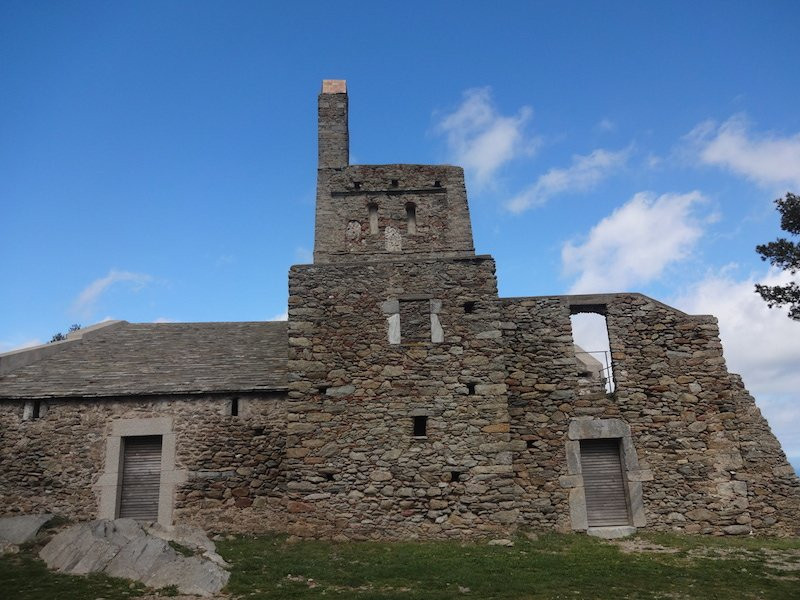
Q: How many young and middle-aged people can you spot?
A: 0